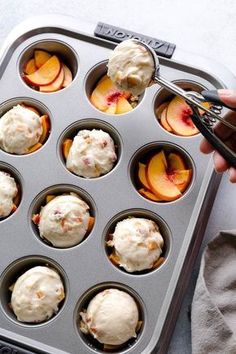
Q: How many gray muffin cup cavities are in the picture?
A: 11